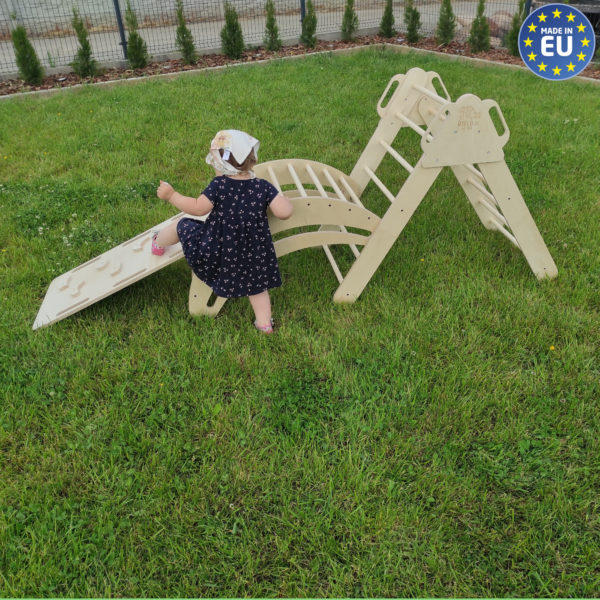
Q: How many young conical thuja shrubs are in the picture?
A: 13